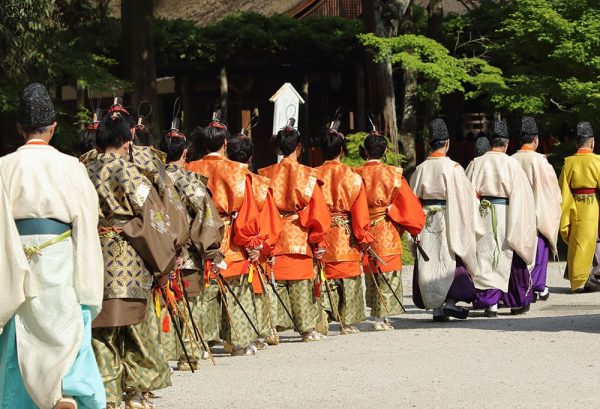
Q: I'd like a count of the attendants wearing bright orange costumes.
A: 5